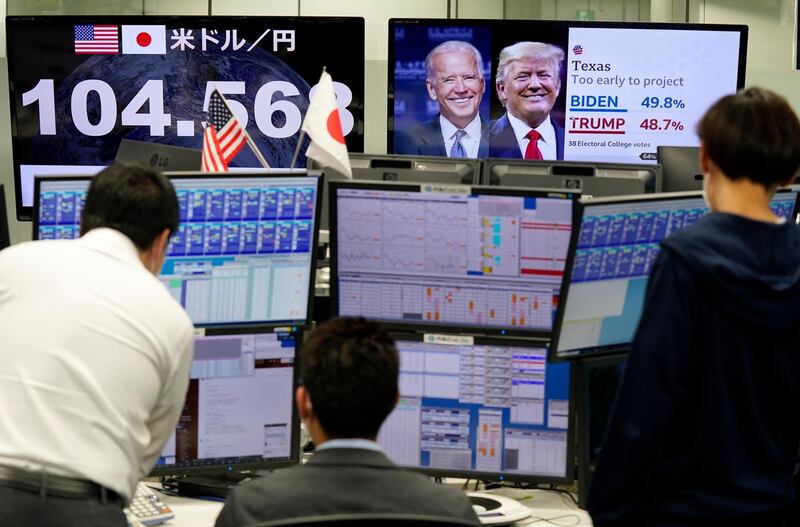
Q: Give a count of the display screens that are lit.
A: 7